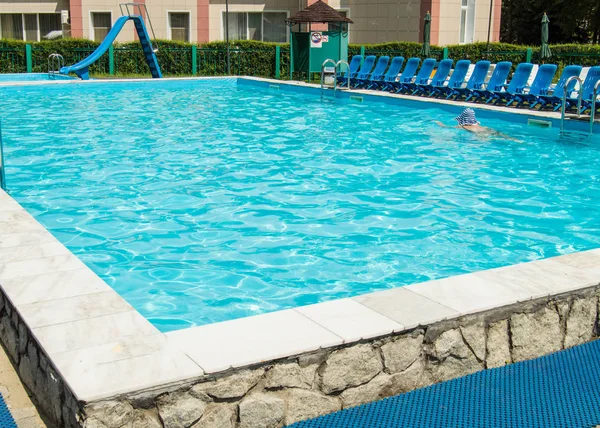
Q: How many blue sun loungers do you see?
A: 14